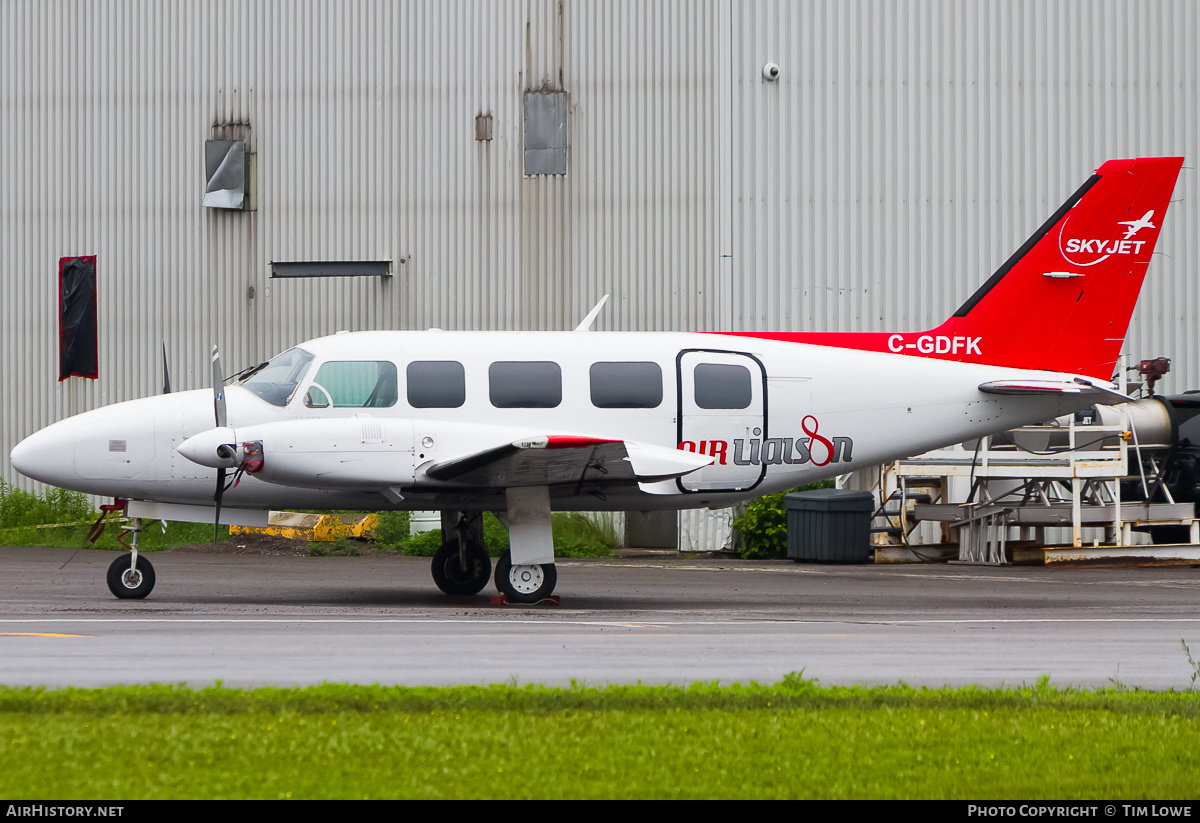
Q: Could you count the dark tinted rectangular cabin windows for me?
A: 4